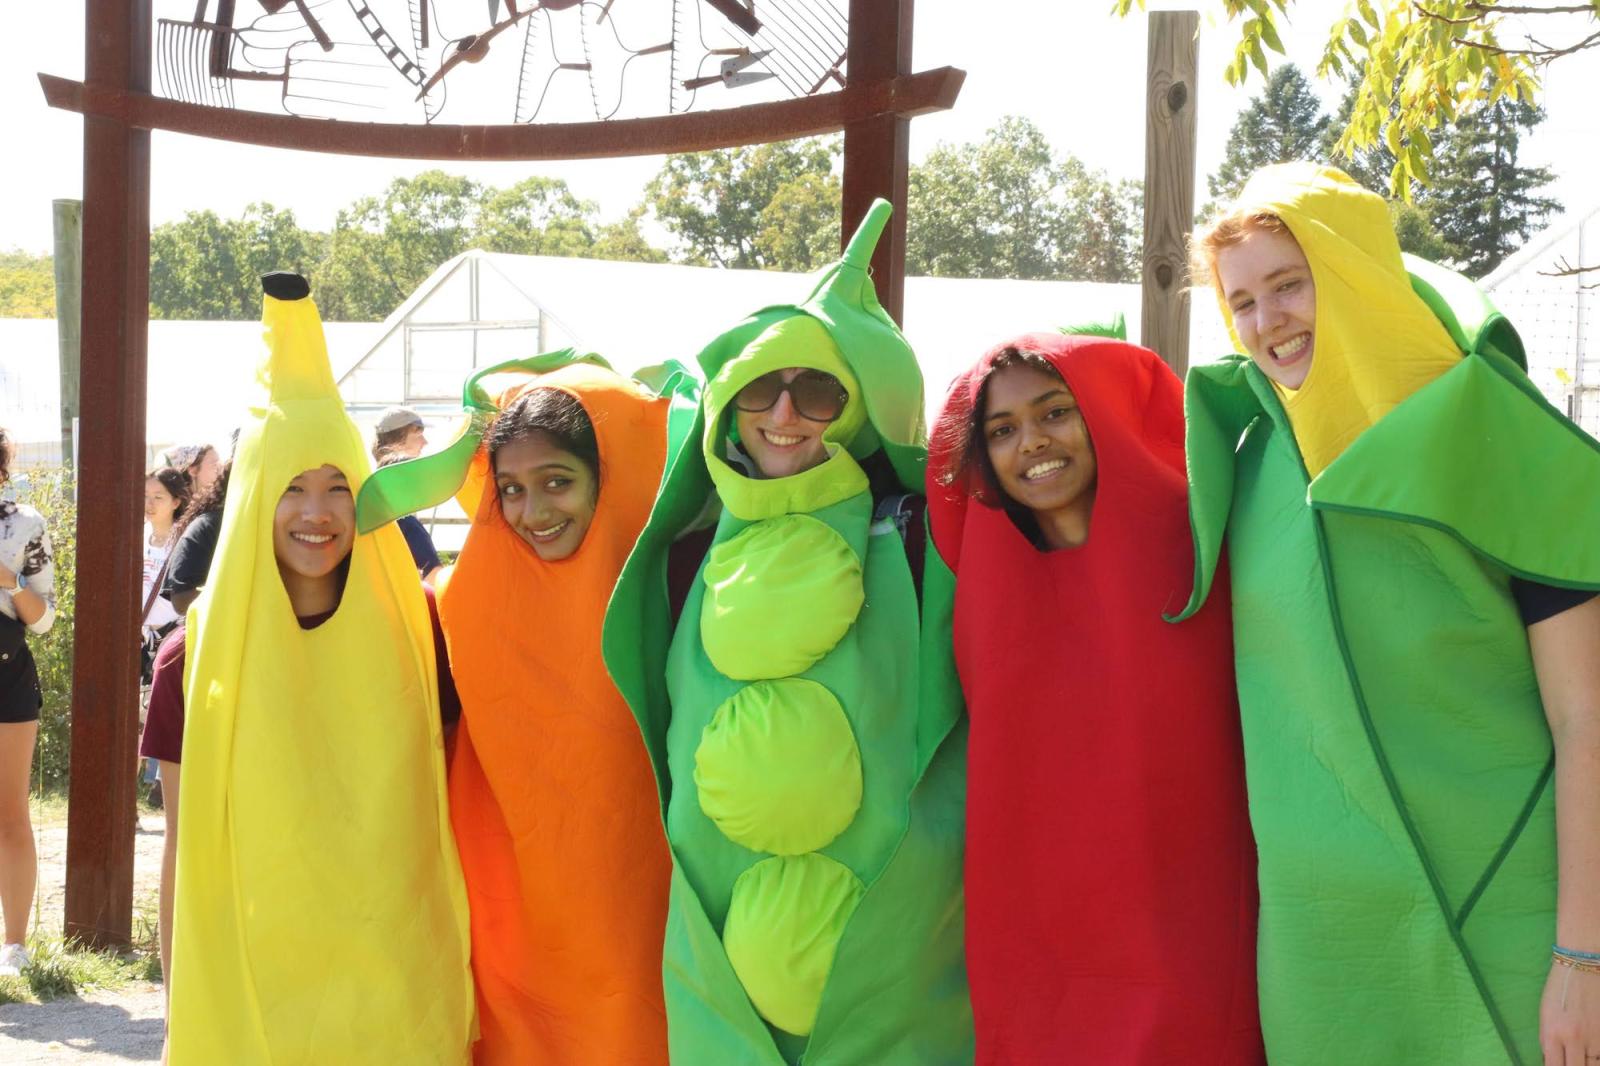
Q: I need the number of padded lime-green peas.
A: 3